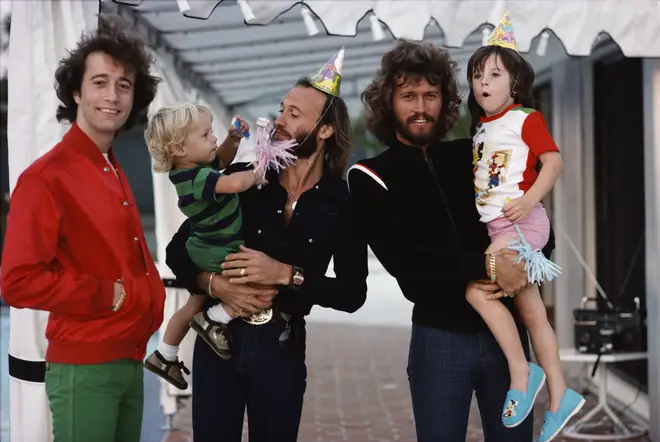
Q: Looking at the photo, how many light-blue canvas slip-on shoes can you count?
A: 2